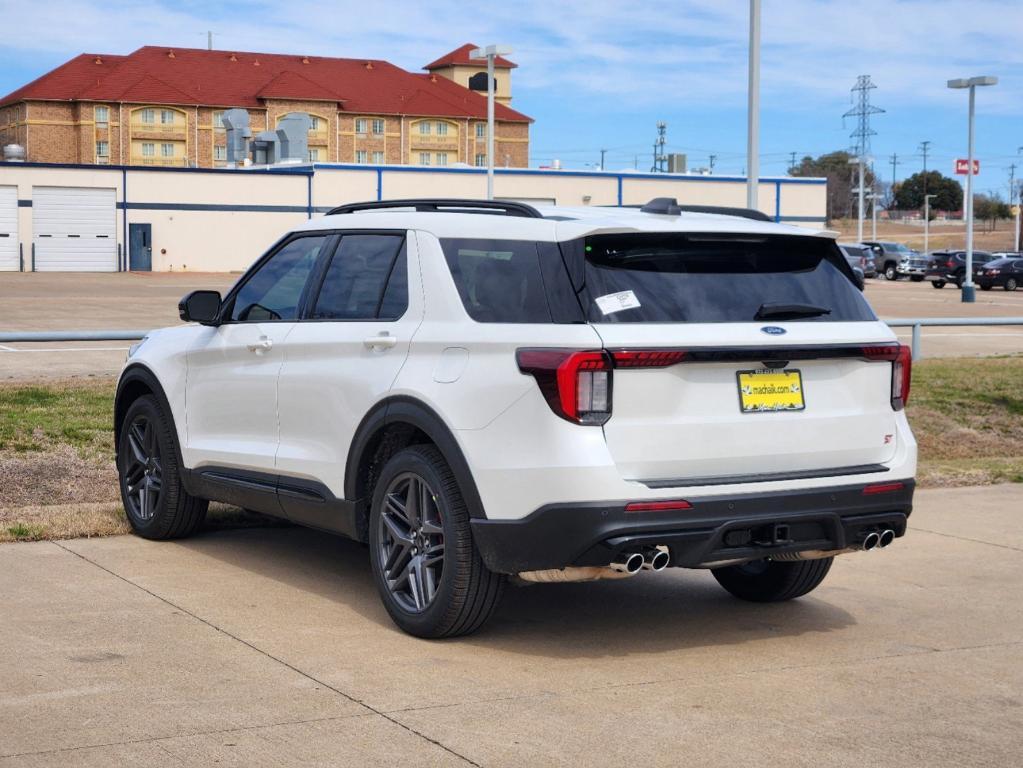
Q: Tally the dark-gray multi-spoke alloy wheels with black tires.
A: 2